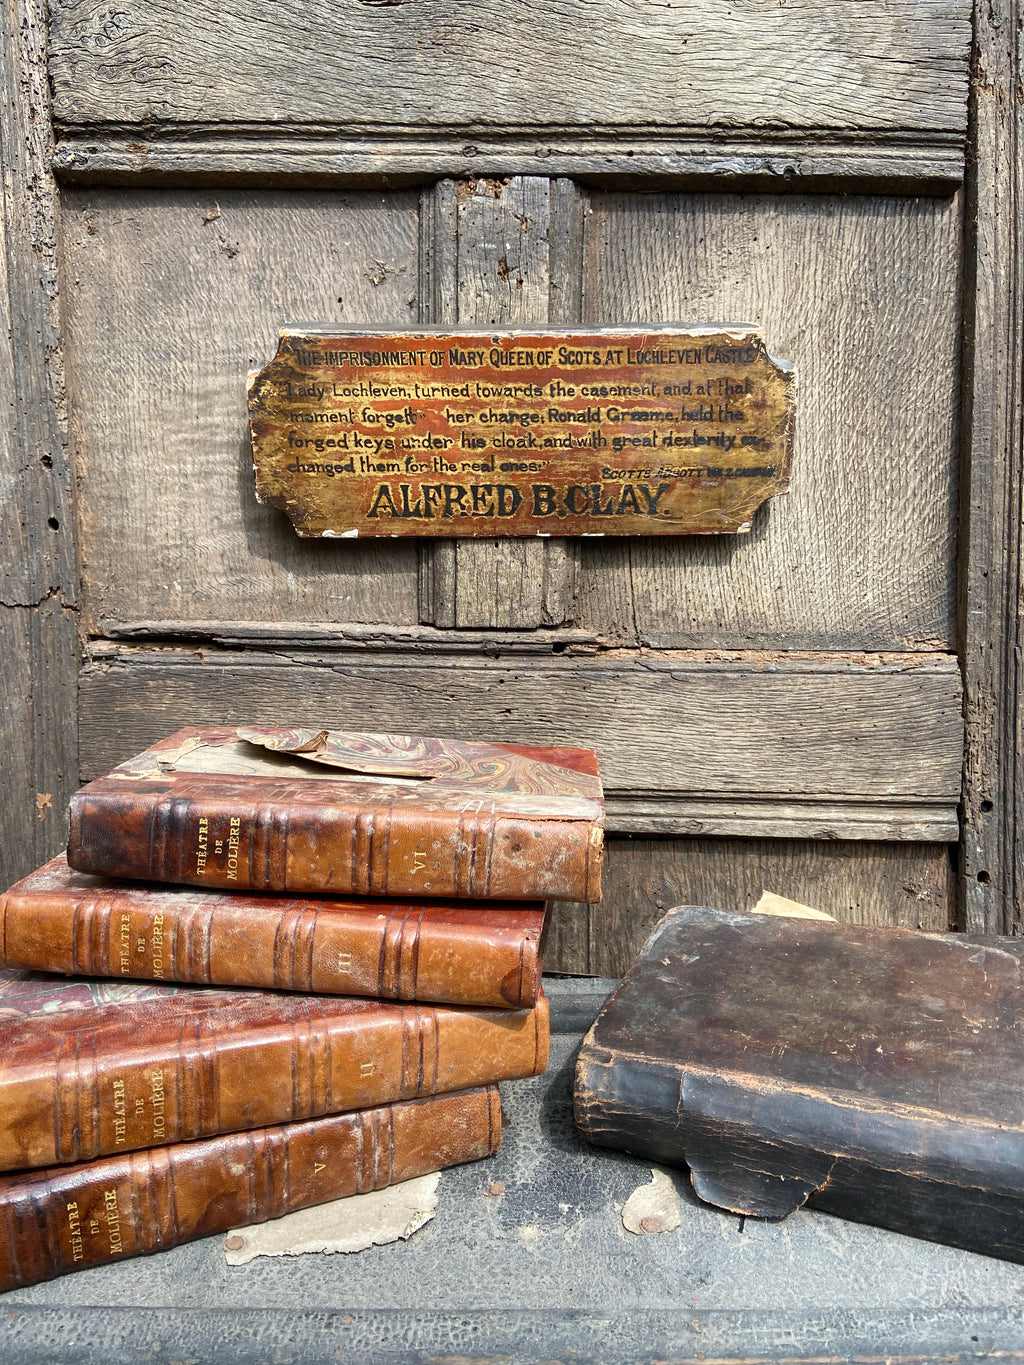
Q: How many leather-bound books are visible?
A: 5